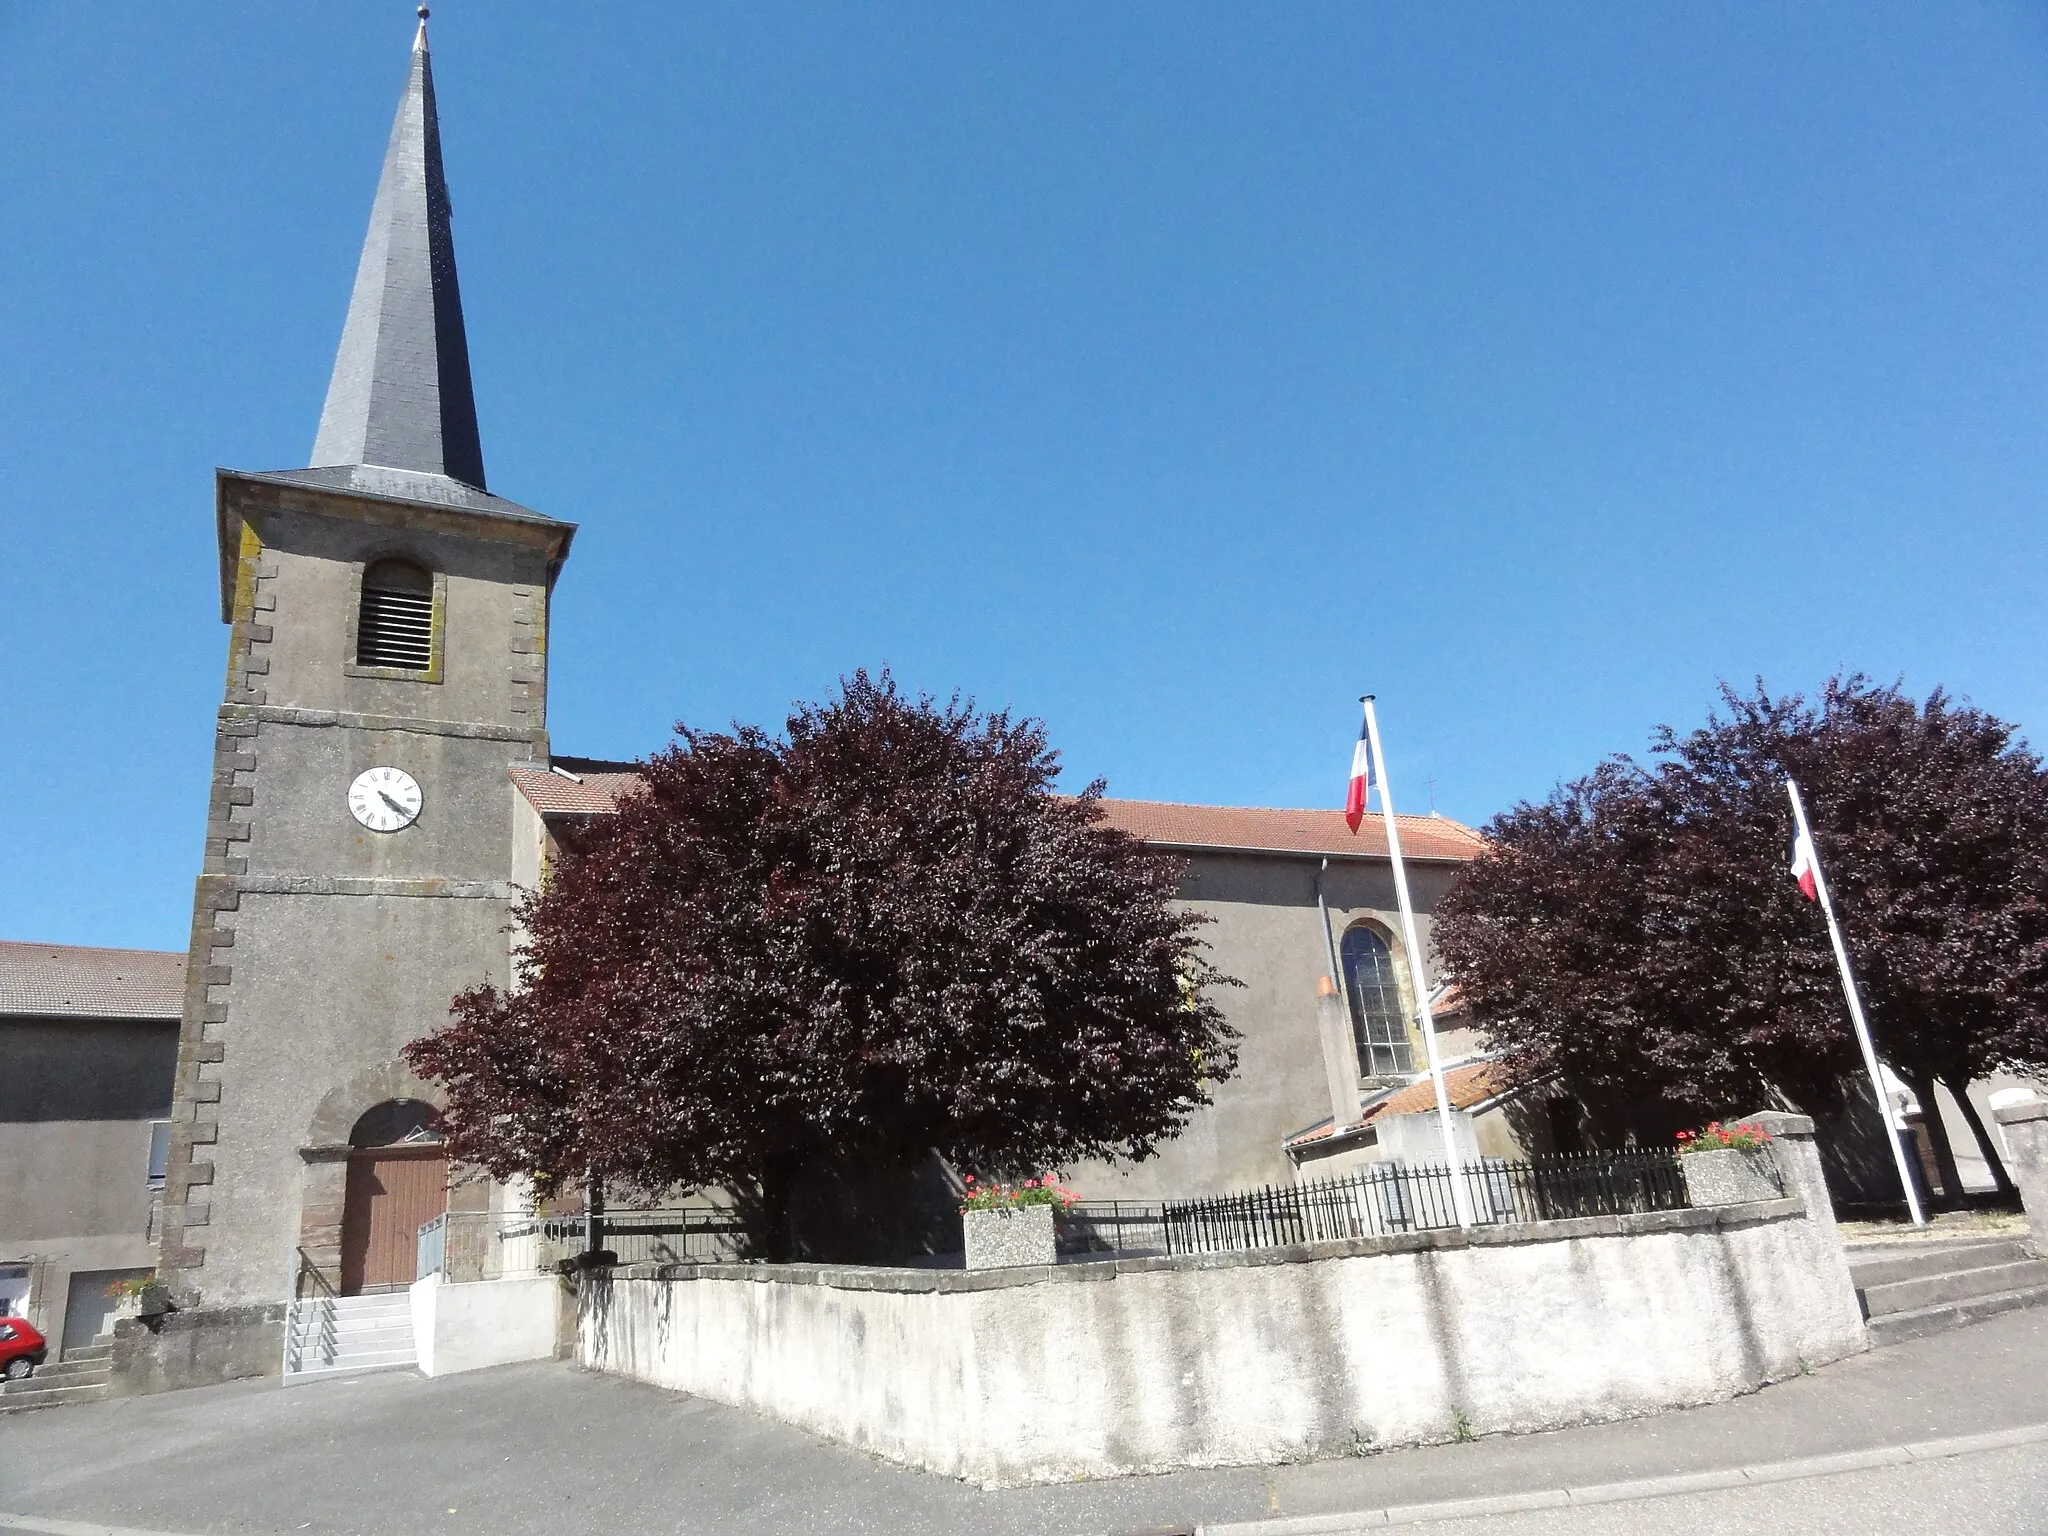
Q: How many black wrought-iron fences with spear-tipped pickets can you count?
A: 1